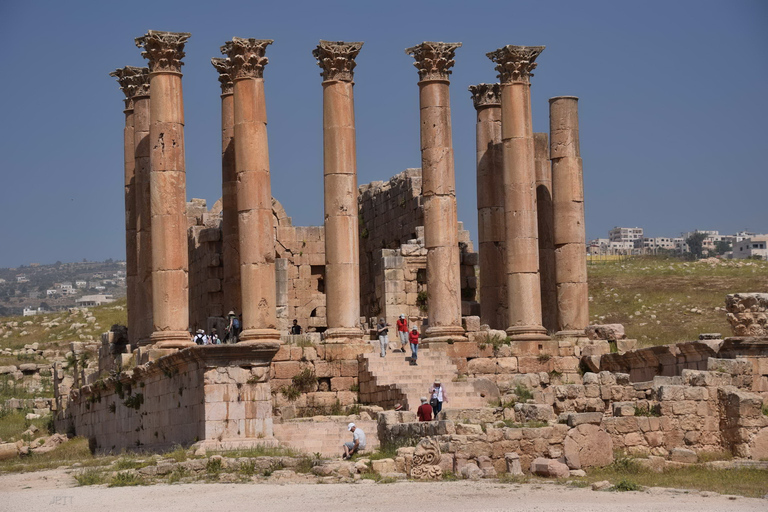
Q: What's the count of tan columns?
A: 11